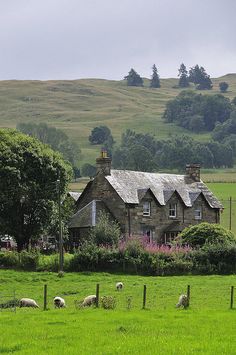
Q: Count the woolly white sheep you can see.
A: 5